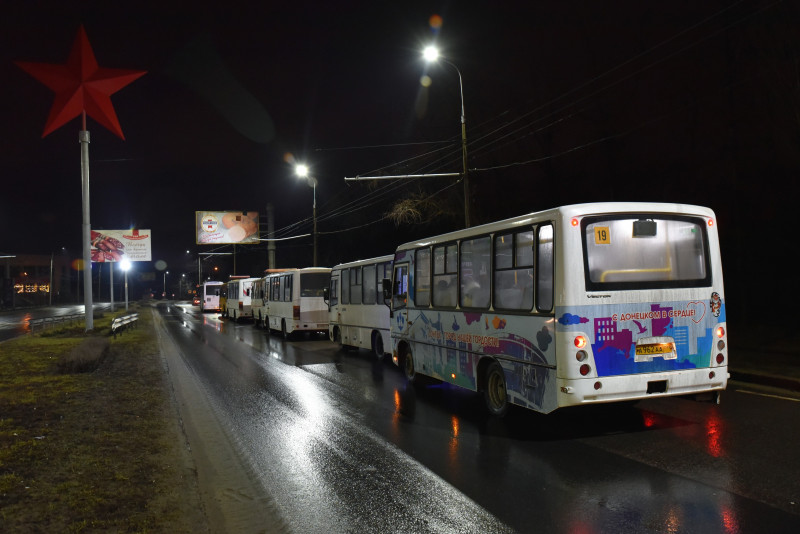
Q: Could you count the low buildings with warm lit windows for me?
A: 1